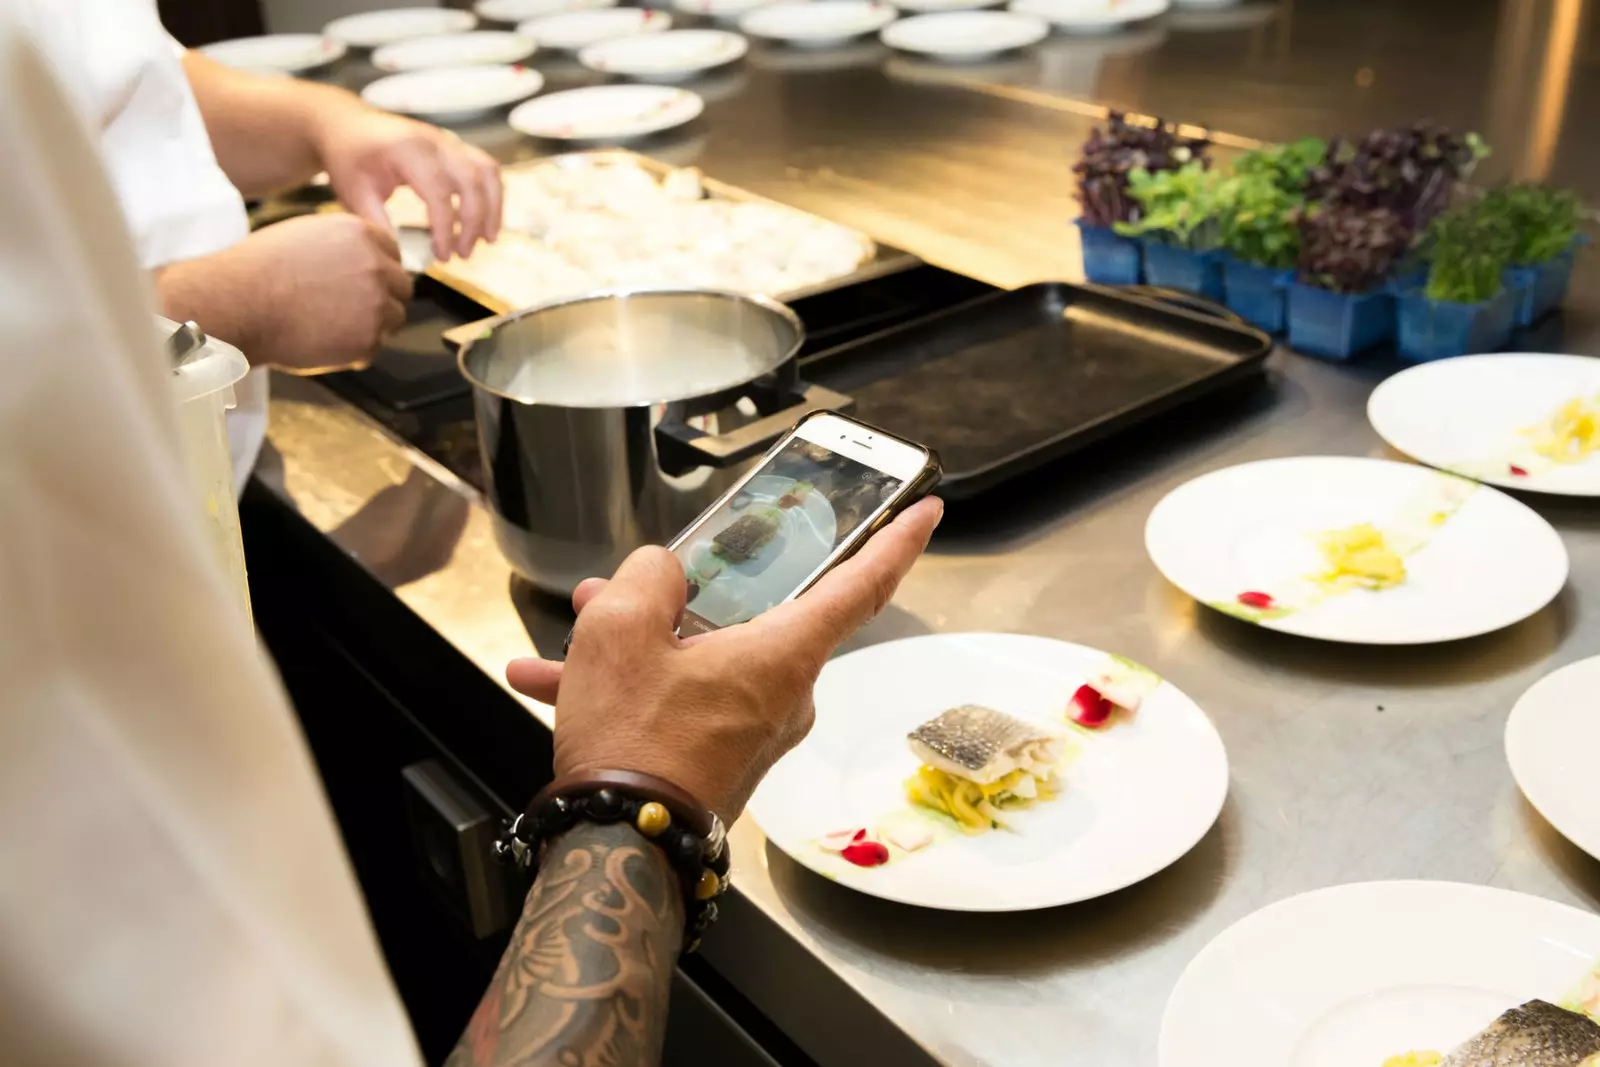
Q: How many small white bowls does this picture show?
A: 0